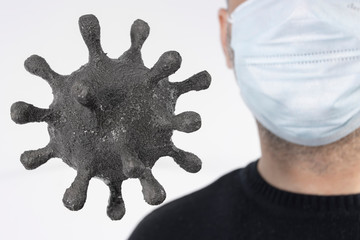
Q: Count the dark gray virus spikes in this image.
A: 14